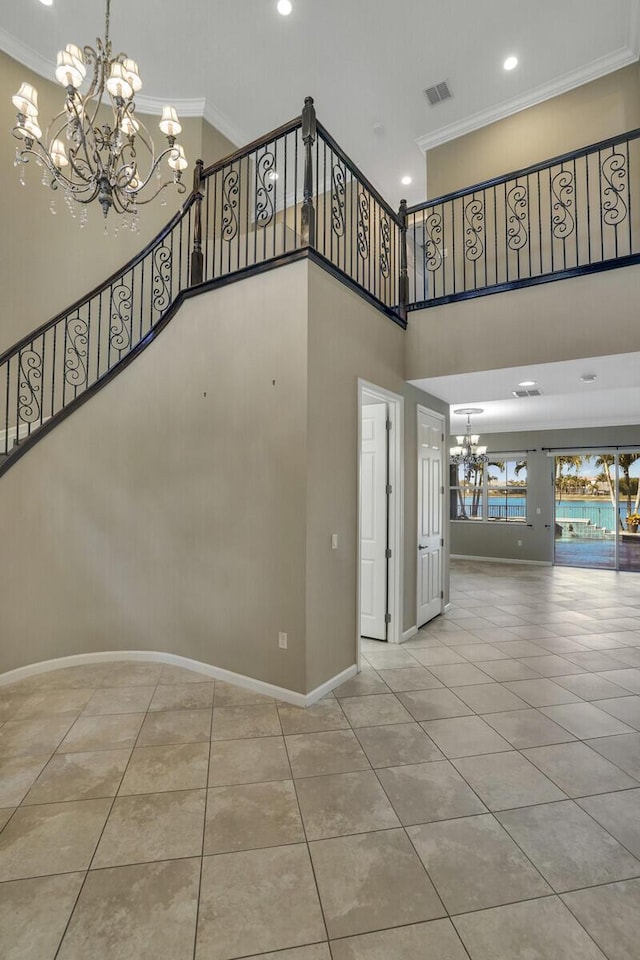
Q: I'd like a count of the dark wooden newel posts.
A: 3